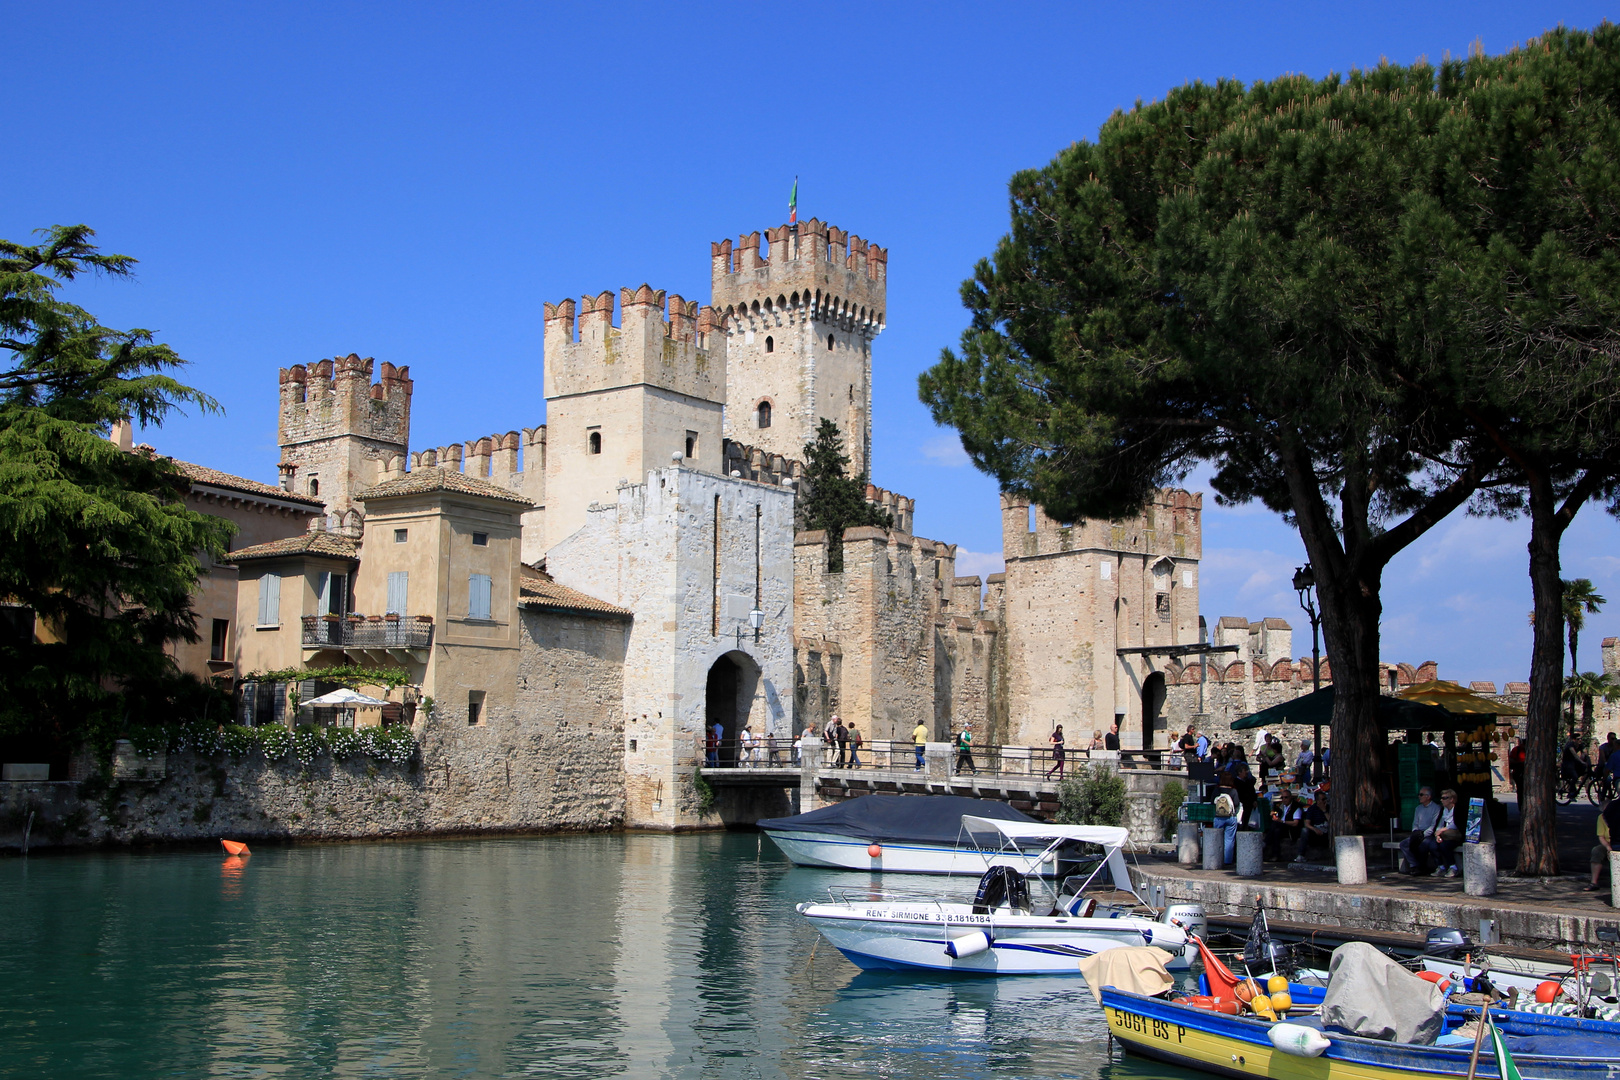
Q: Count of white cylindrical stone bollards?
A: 6